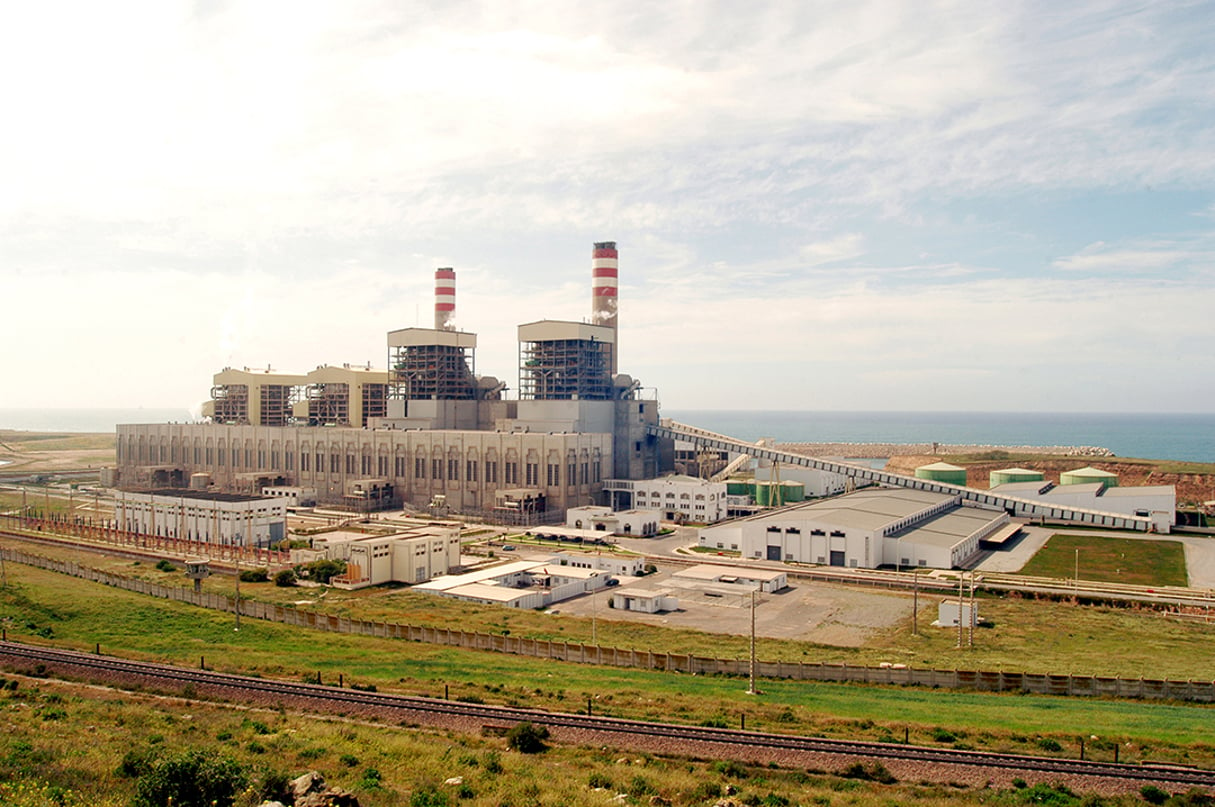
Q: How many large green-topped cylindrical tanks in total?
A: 3